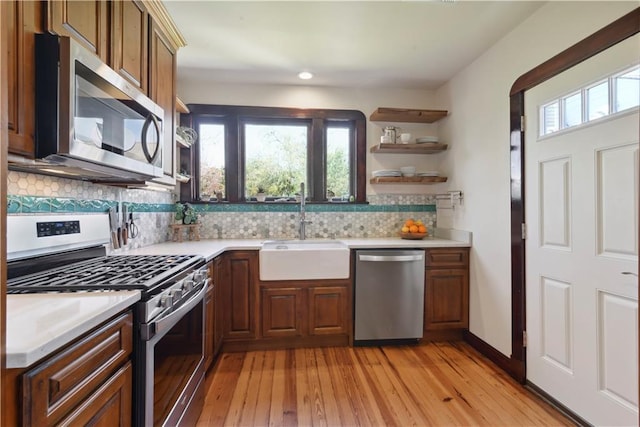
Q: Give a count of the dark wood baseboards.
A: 1